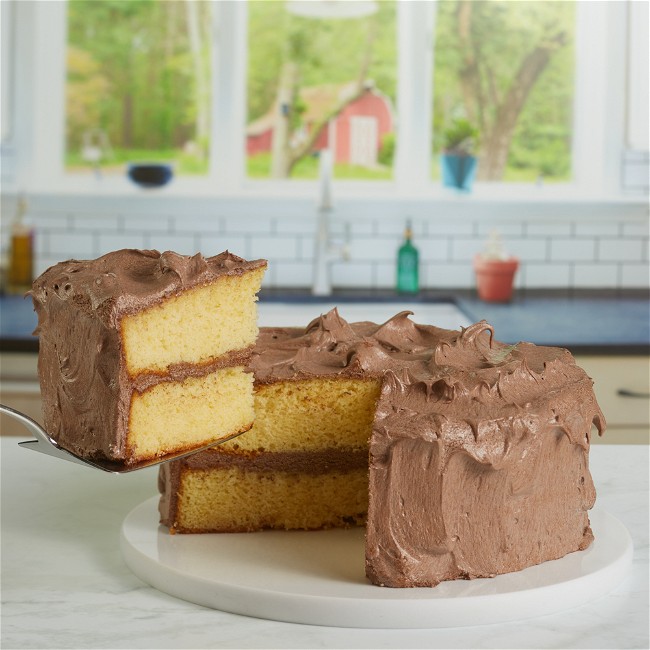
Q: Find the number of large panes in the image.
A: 3